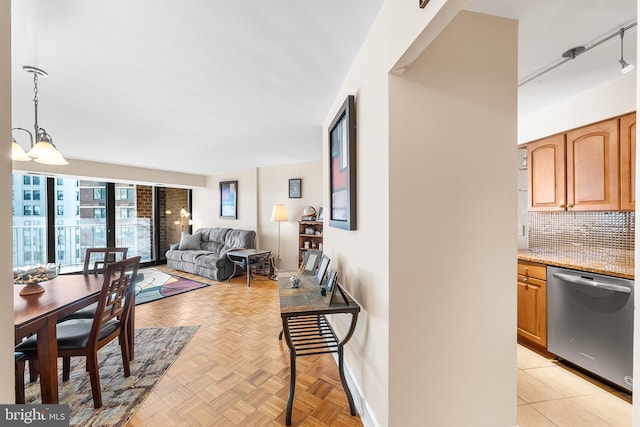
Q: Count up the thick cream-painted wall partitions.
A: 1